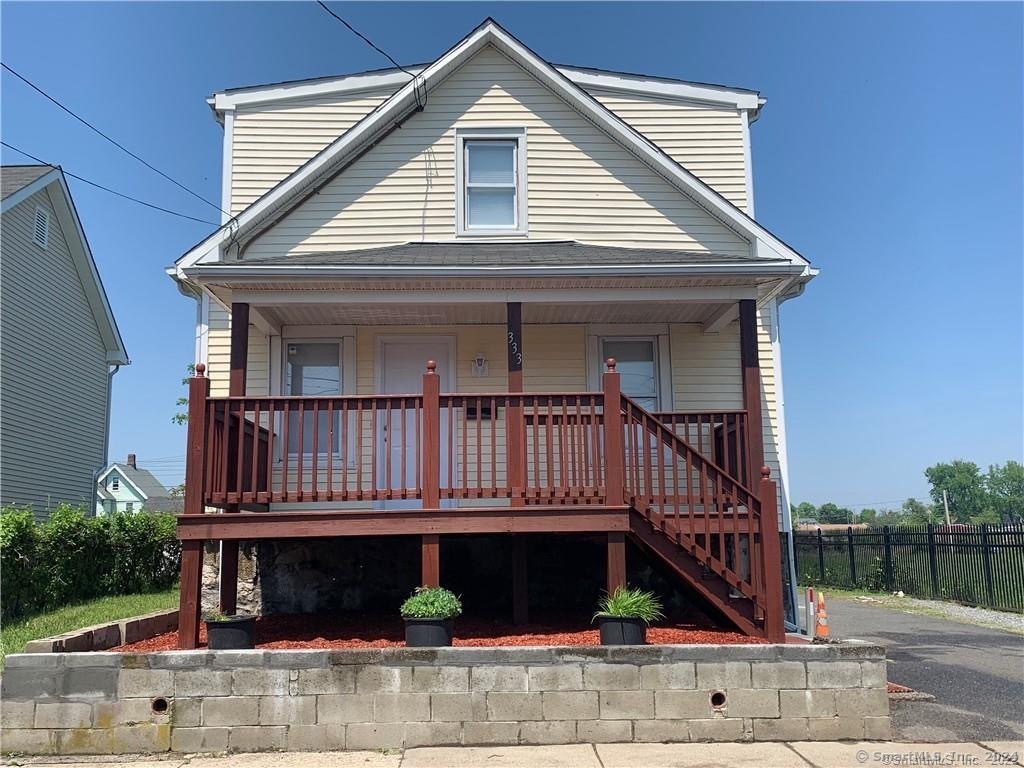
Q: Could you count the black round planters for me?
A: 3